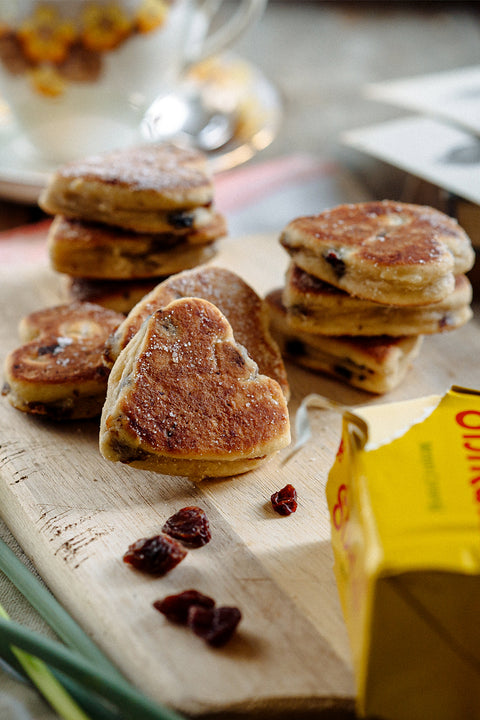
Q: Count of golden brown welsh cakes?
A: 9